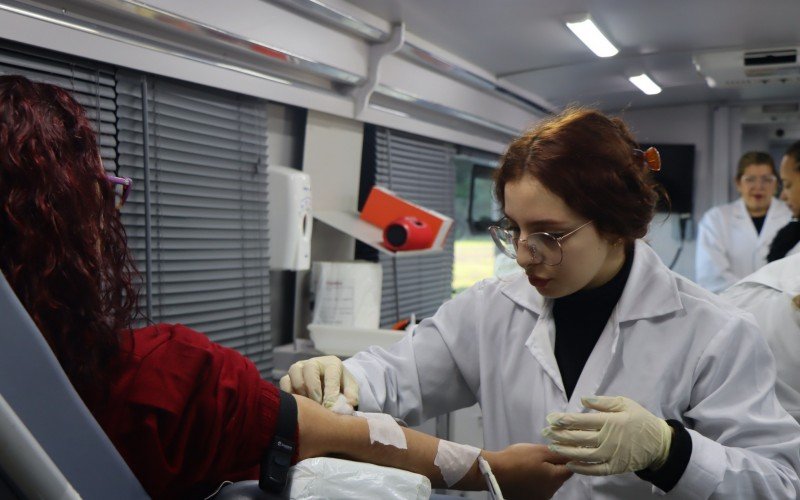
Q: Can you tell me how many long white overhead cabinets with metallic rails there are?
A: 1